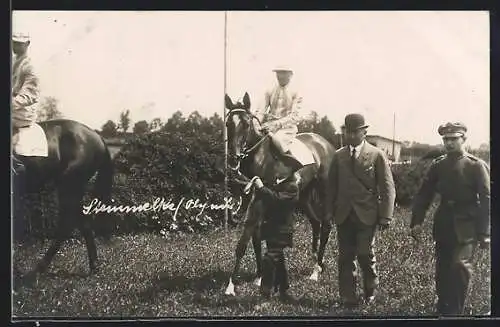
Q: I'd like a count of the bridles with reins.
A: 1